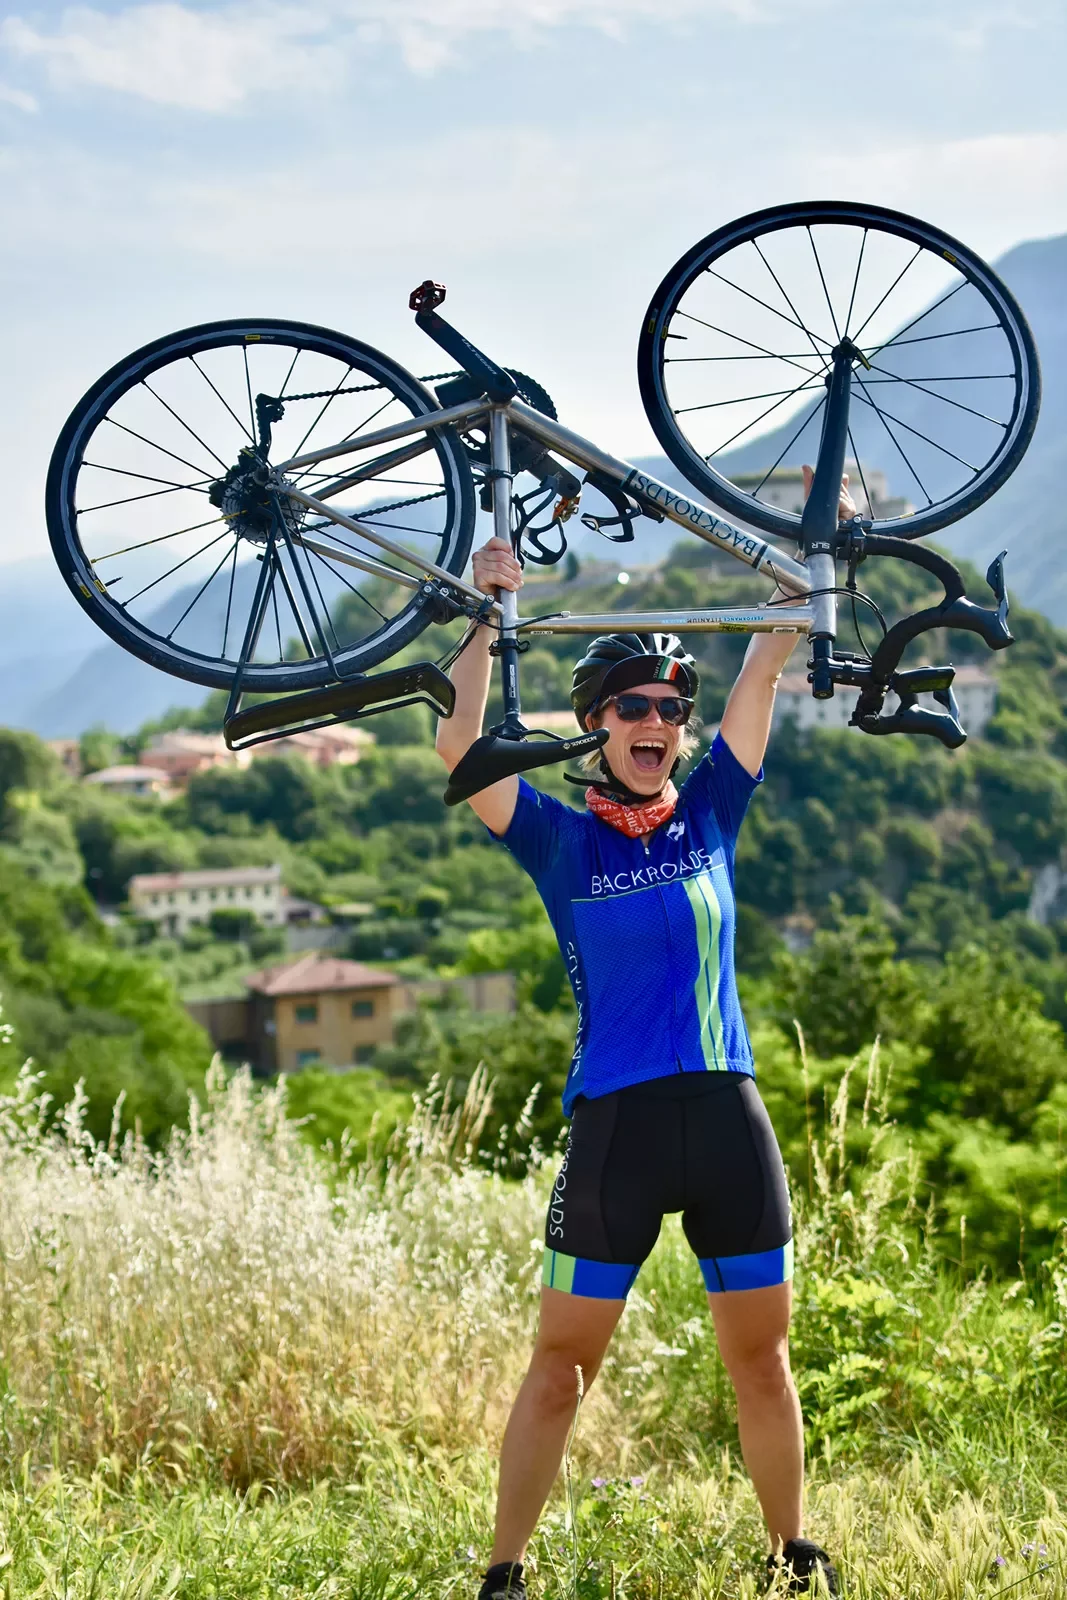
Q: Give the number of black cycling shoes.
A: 2